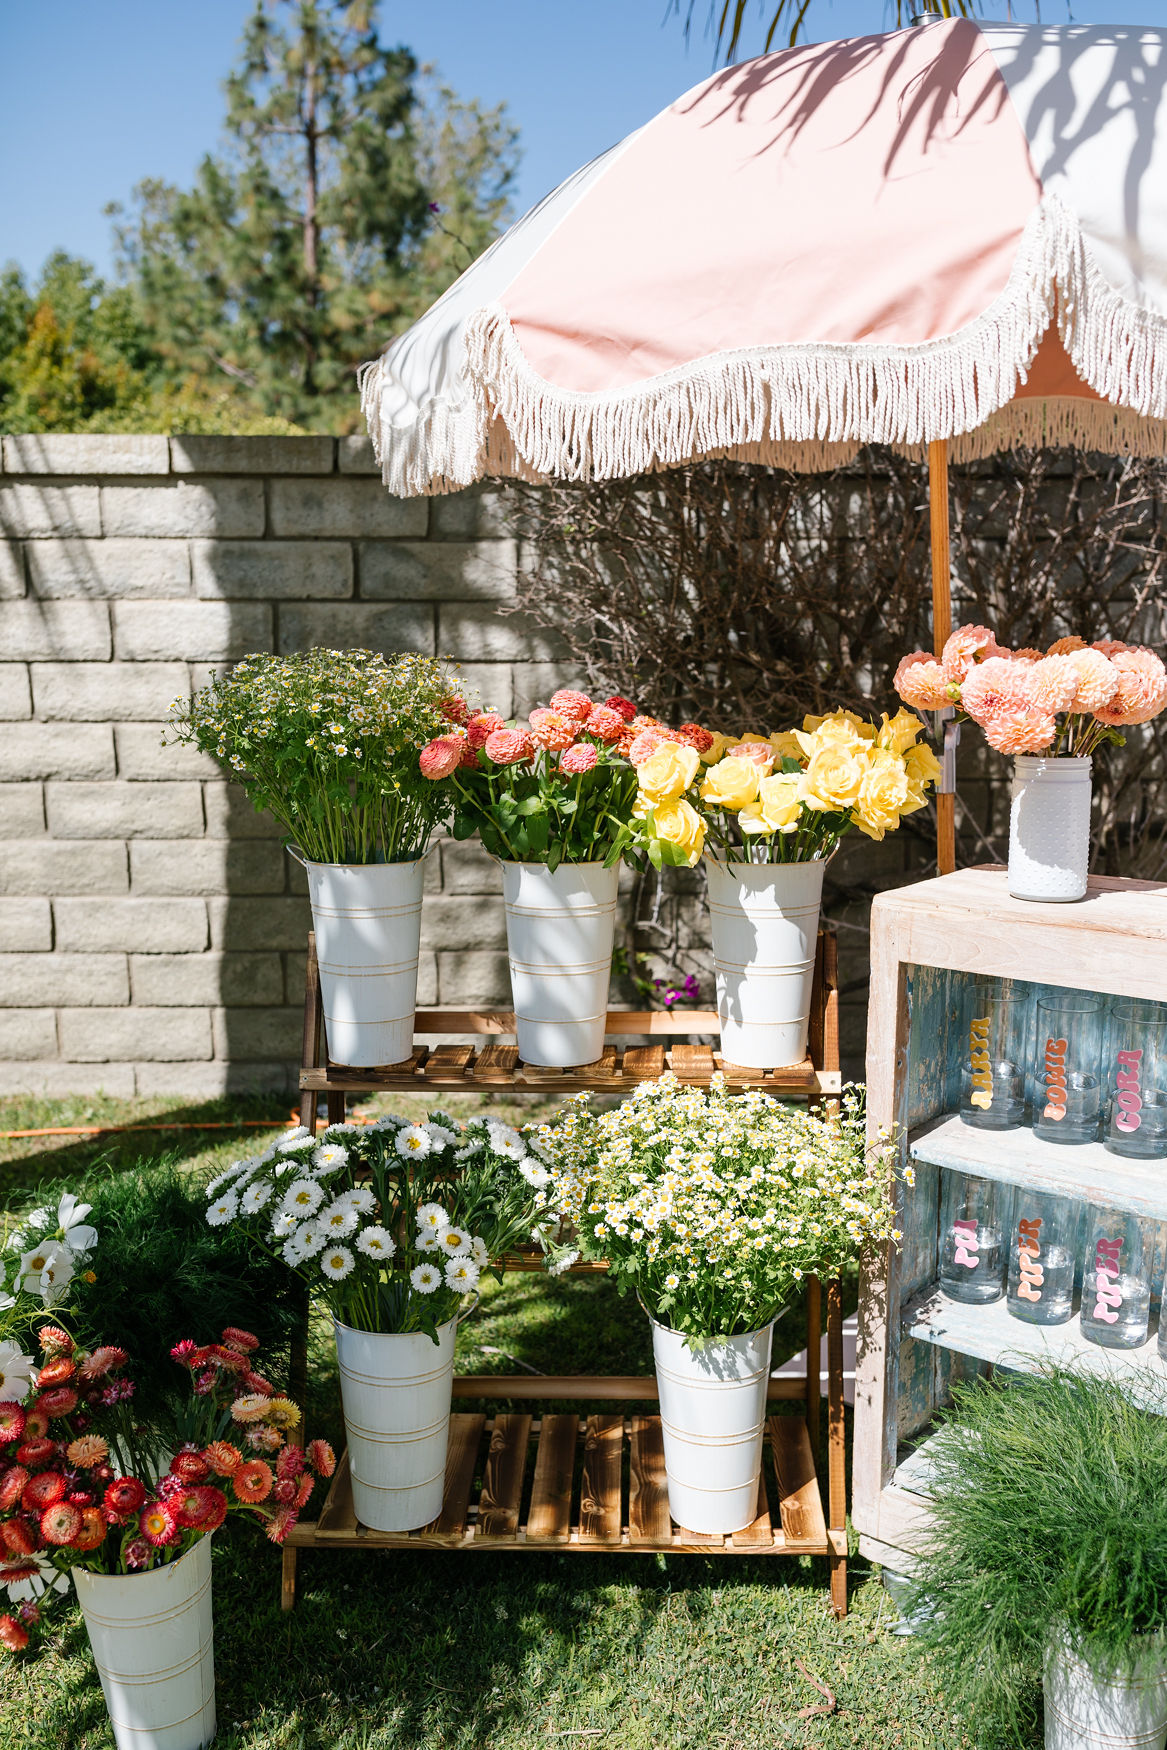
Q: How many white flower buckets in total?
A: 7